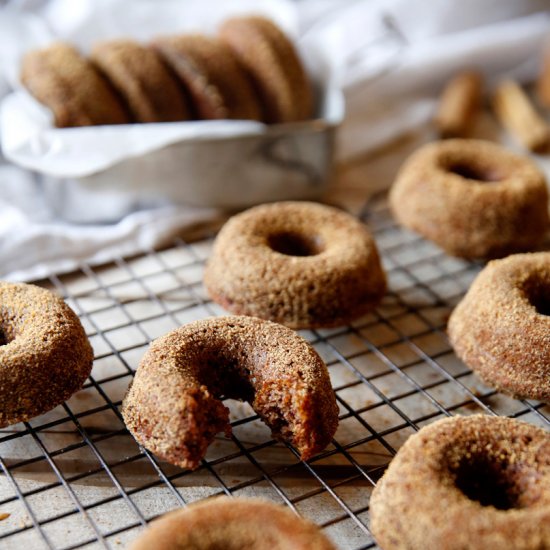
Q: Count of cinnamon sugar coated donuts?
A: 11